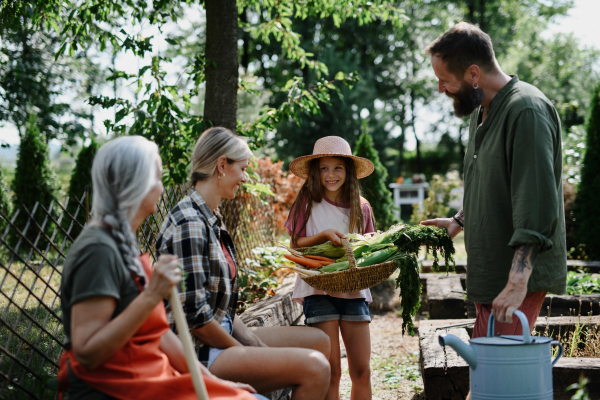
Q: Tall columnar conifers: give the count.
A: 4